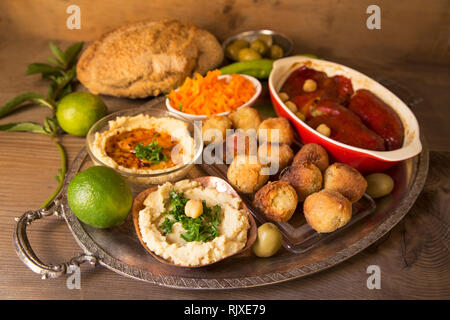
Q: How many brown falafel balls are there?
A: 11